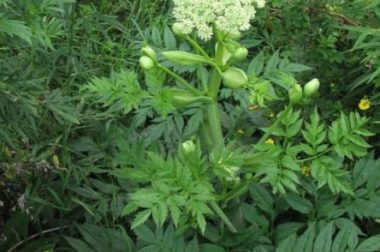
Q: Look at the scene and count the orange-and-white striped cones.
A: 0